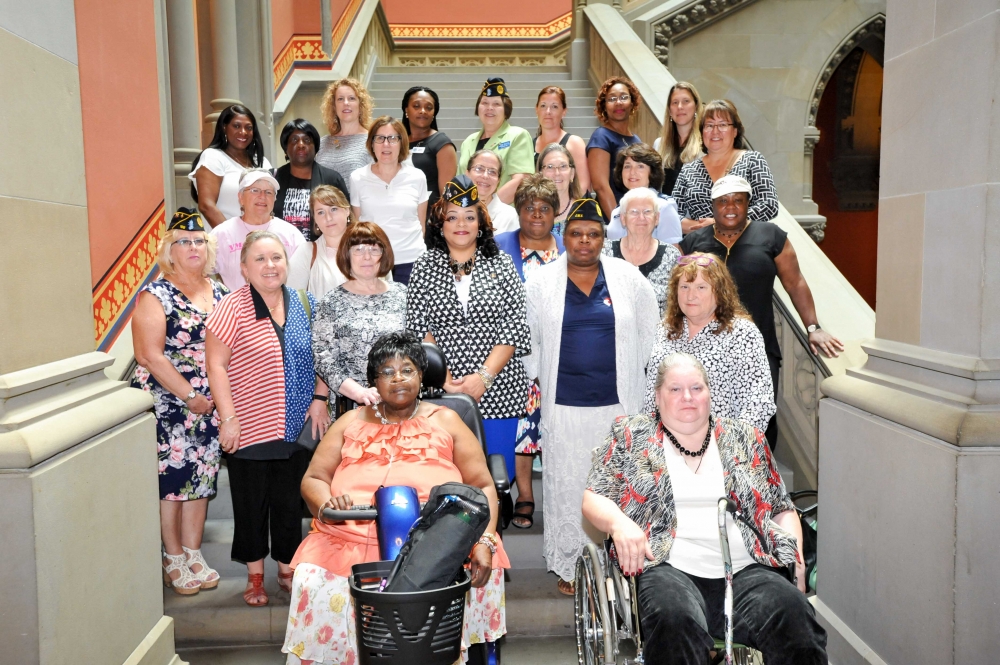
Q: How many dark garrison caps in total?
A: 4